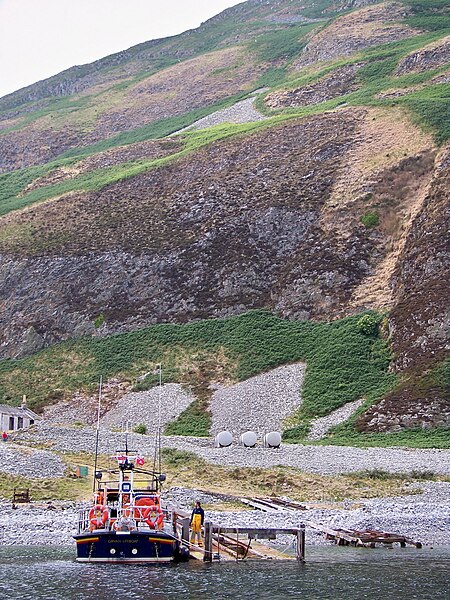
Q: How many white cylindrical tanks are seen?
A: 3